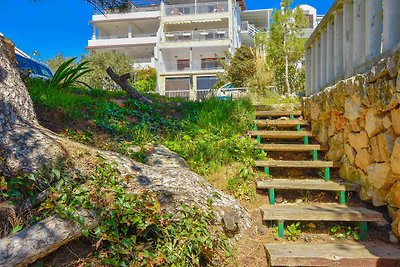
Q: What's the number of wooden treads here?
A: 8